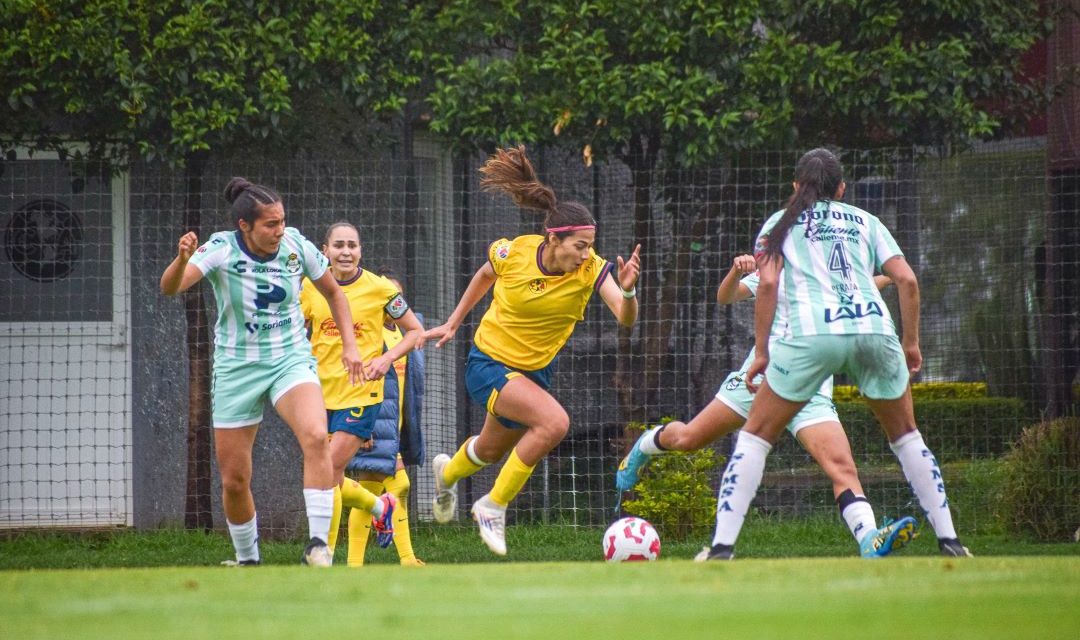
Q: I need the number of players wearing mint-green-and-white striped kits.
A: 3